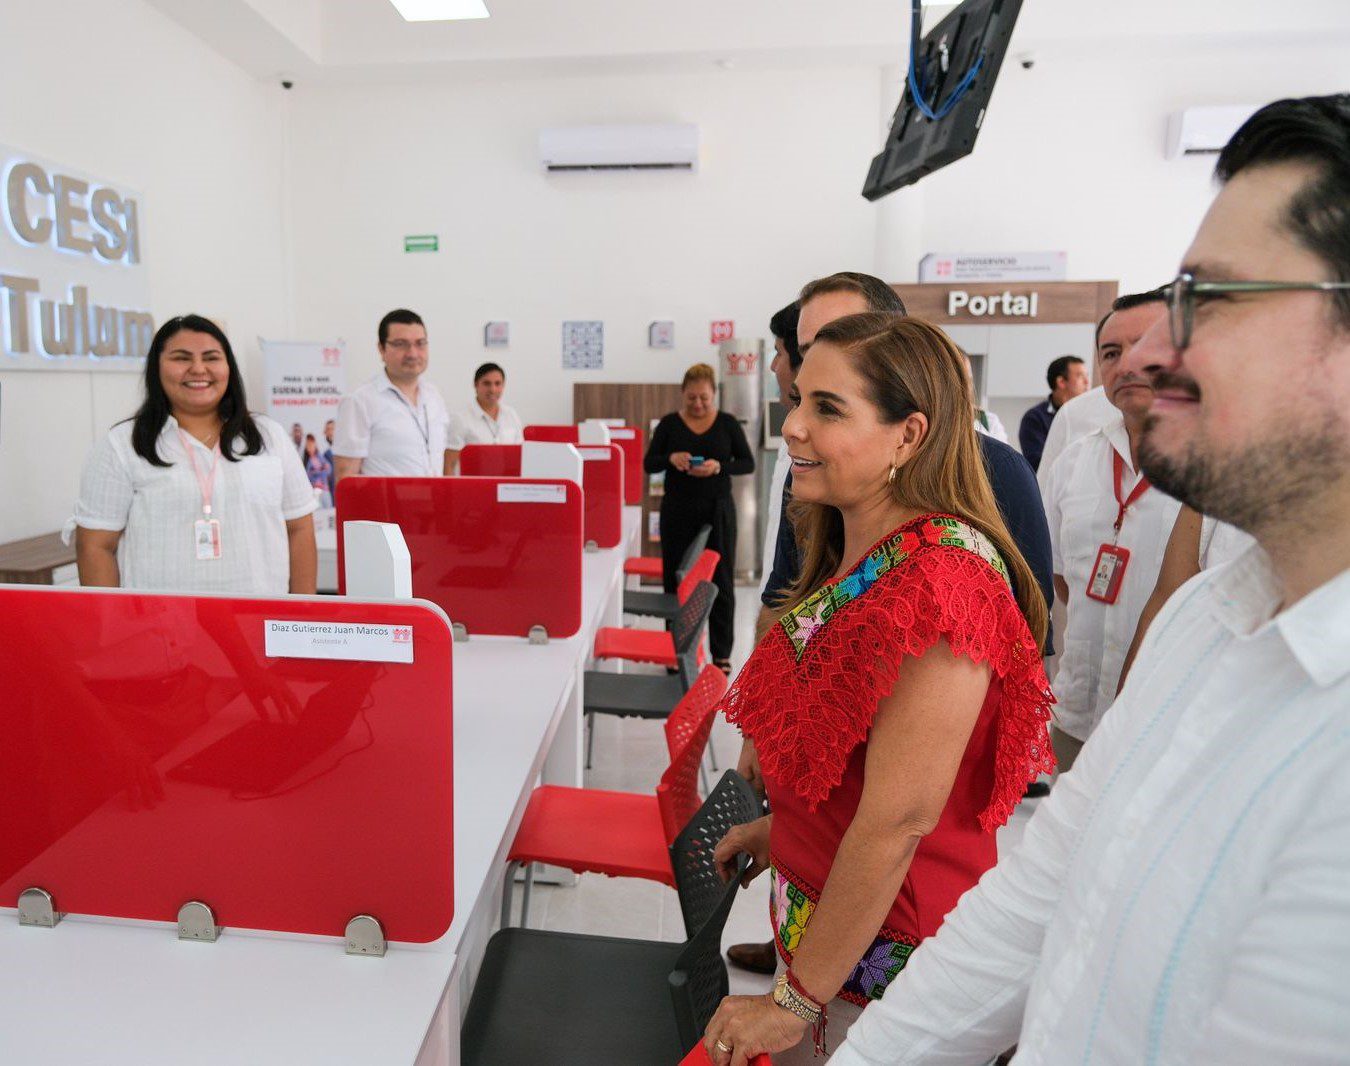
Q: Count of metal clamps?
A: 6